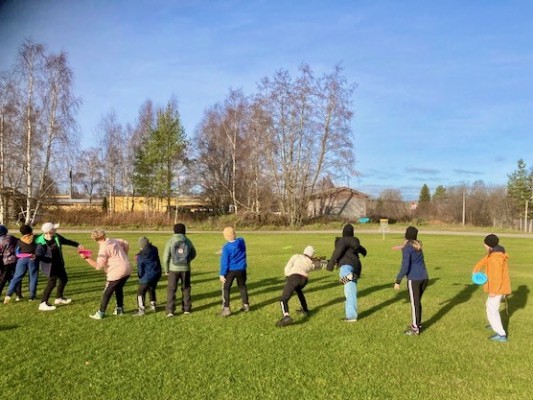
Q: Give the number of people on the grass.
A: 11